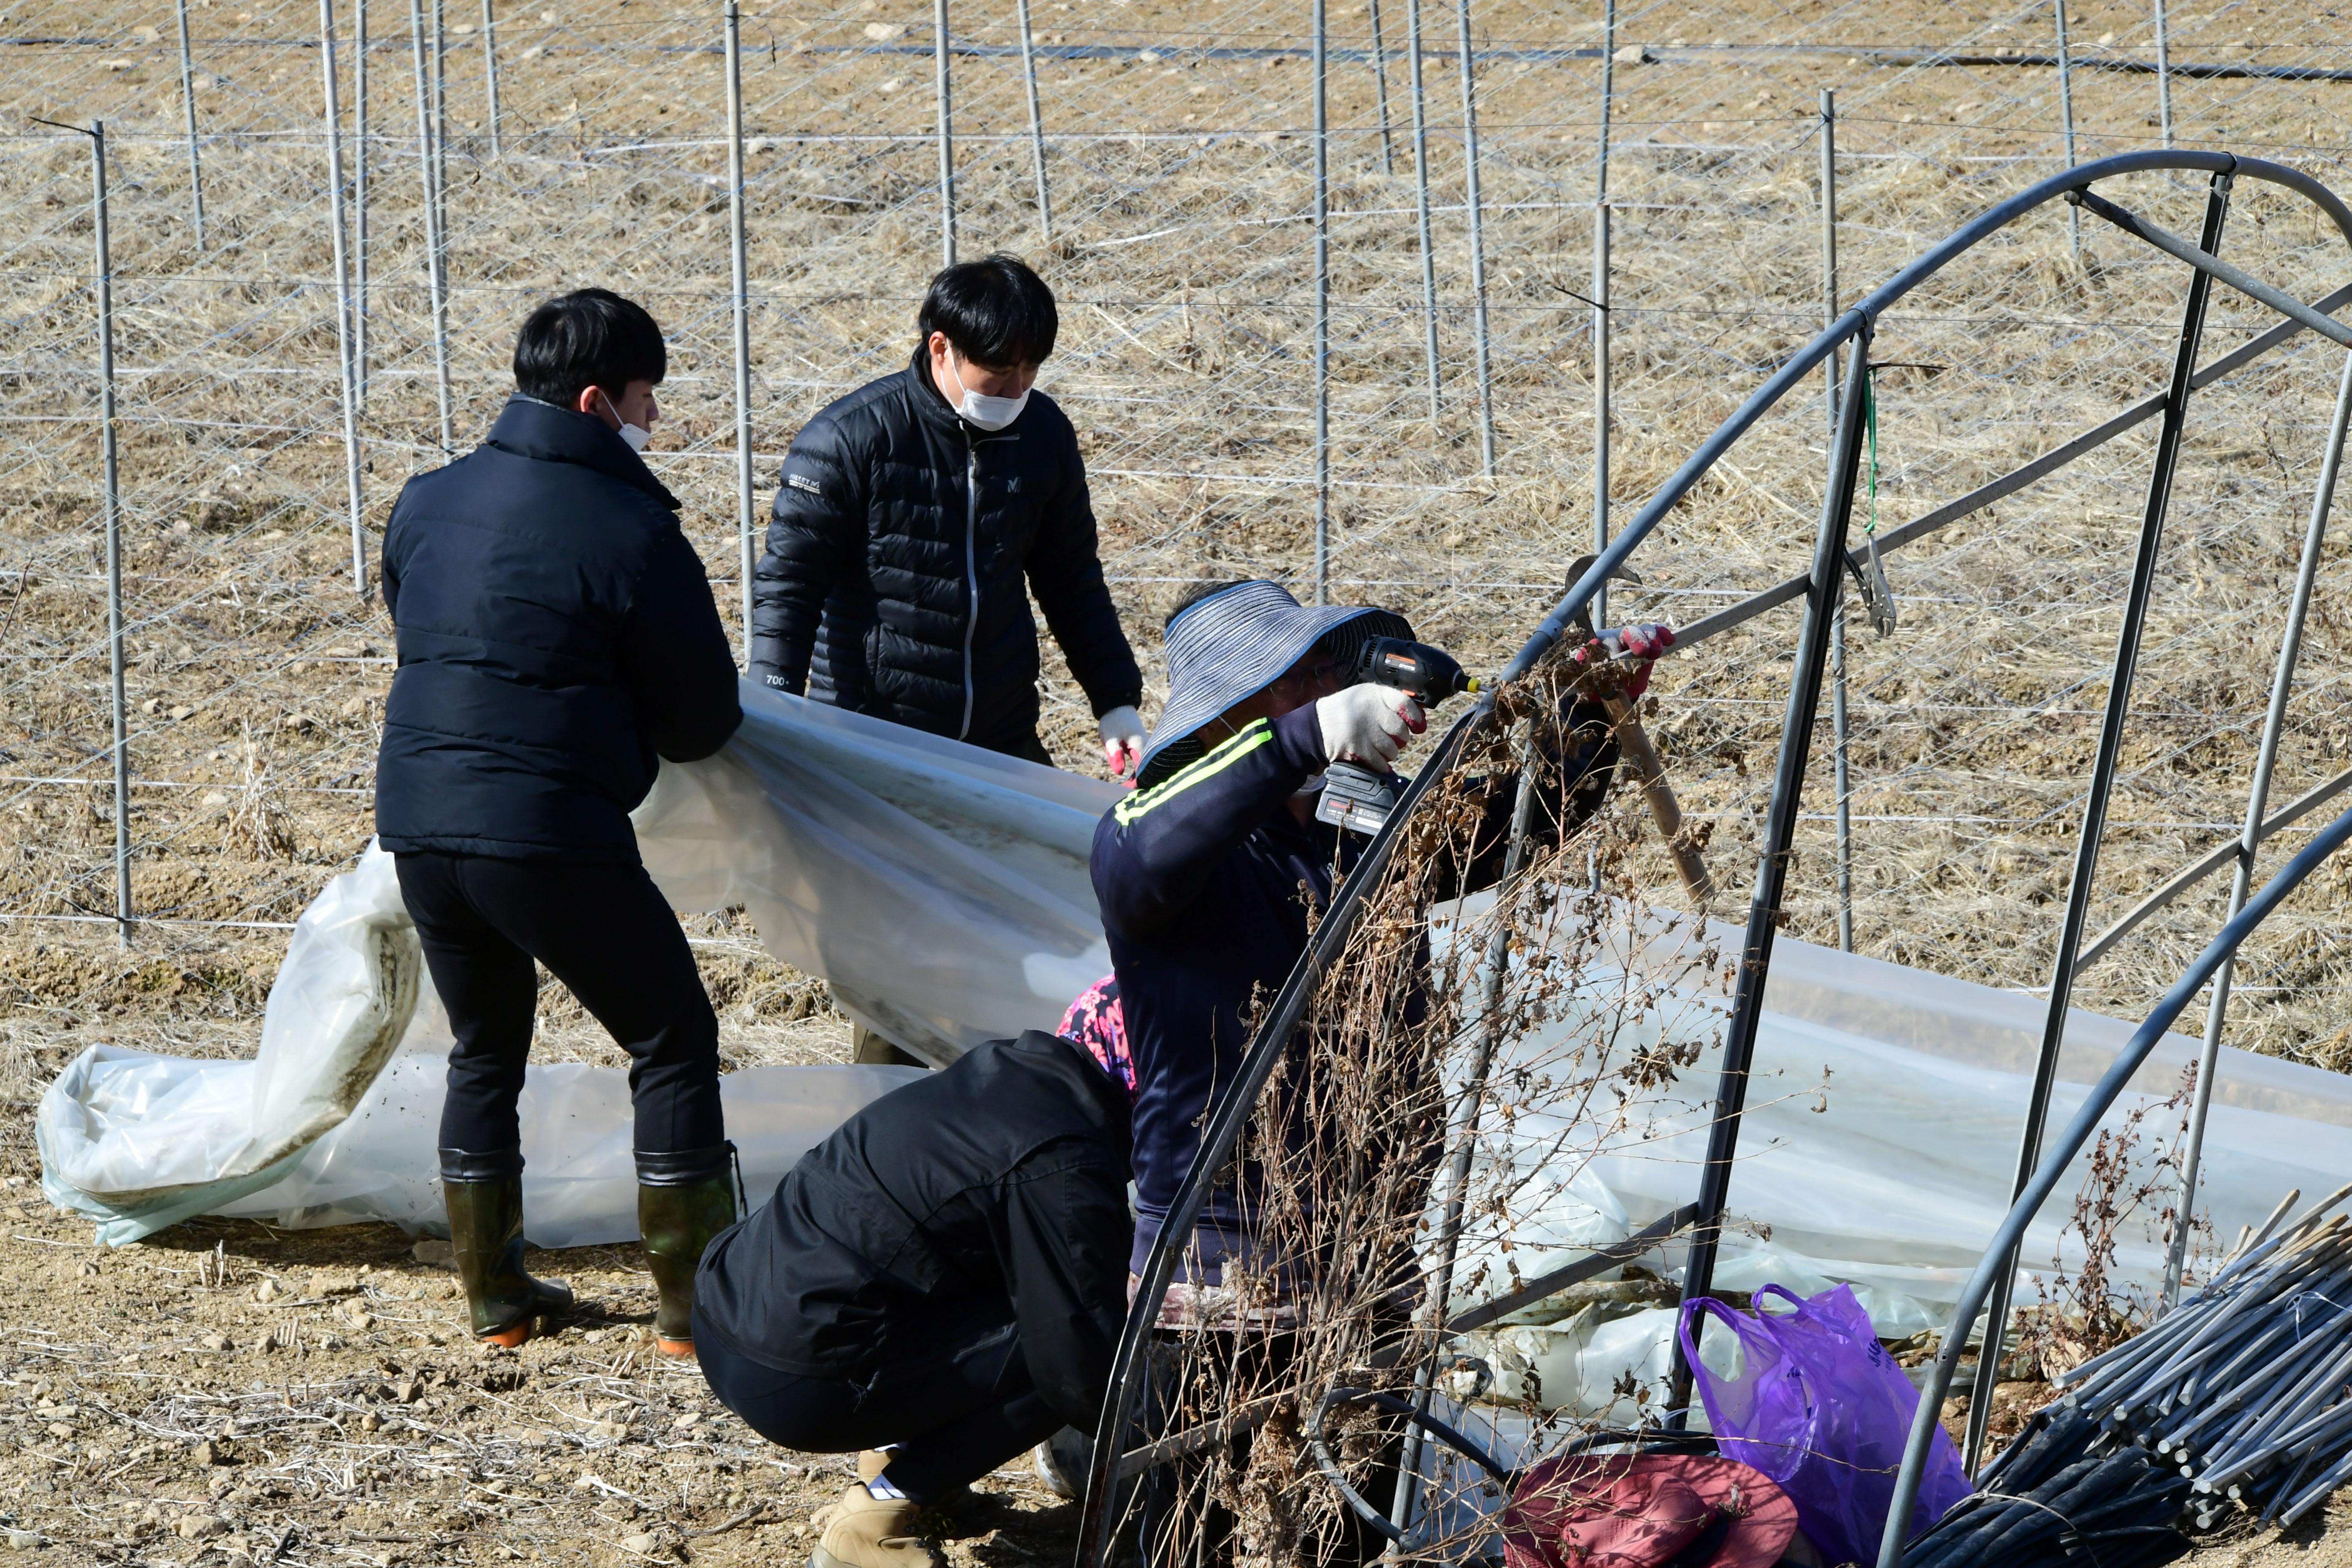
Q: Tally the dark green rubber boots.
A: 2